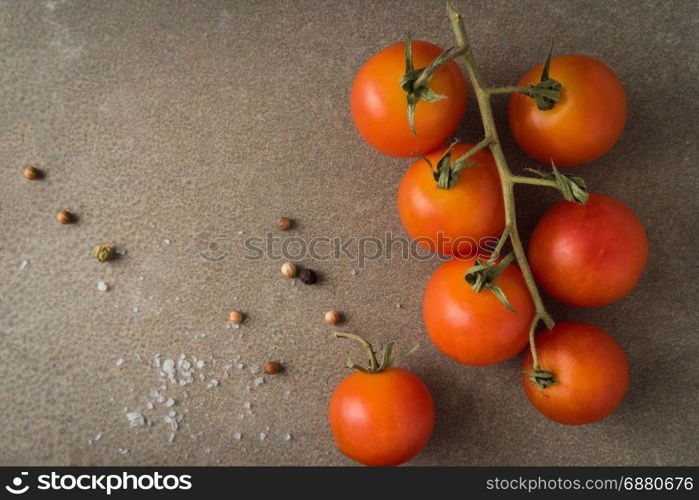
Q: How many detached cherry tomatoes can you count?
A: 1